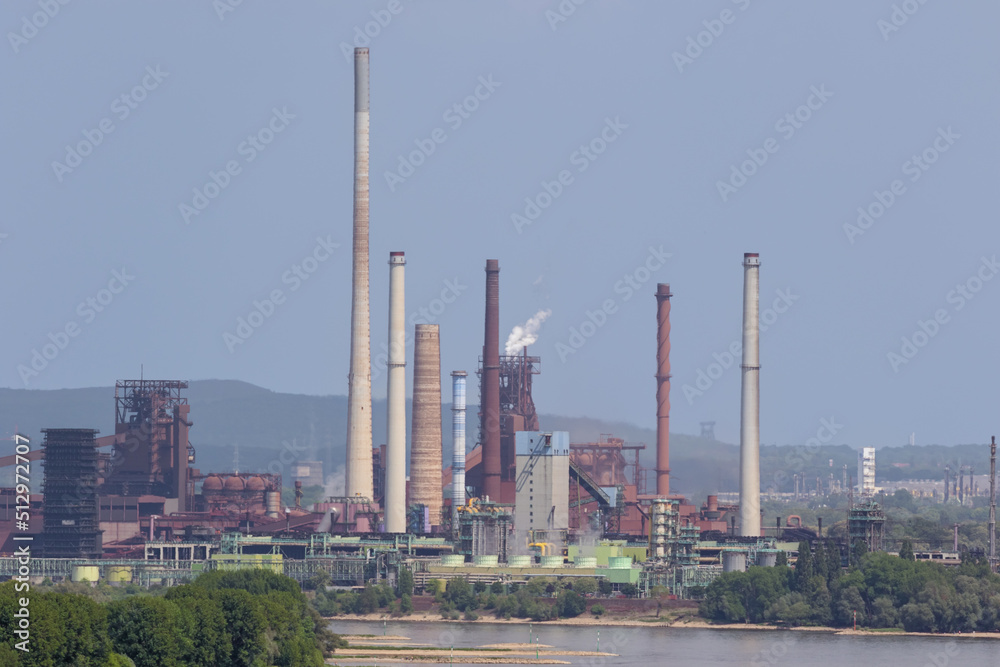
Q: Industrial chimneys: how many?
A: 7